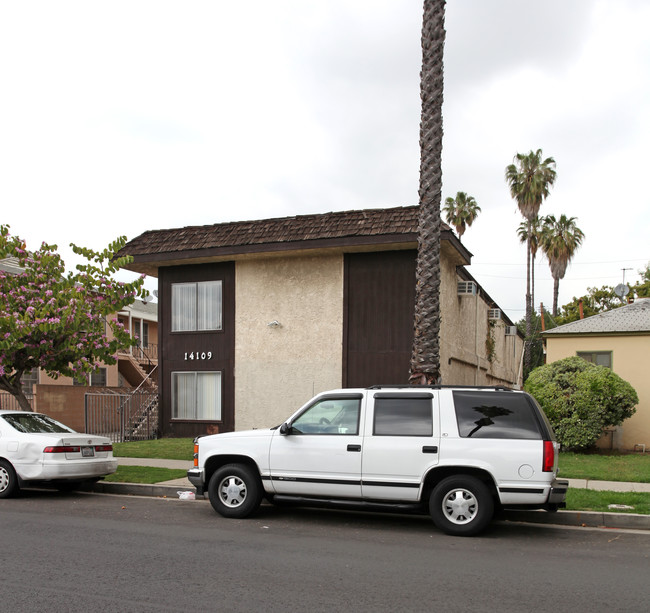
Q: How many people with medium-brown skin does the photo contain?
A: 0